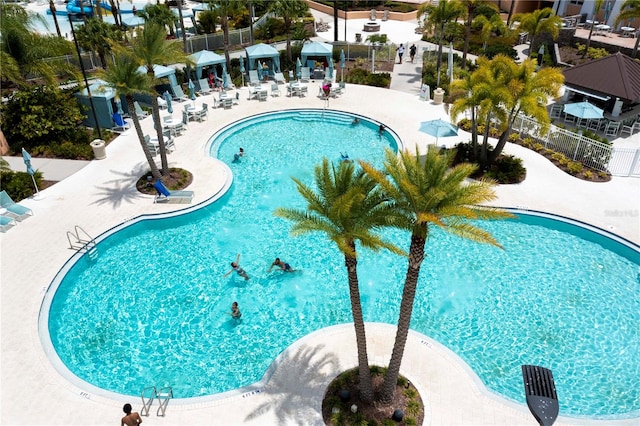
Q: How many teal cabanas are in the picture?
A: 5